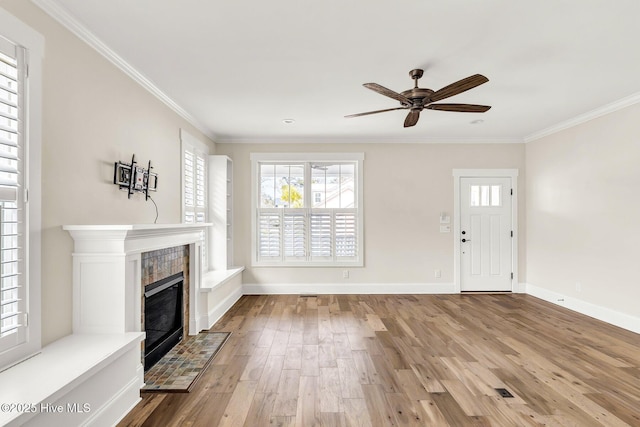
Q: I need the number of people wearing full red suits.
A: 0